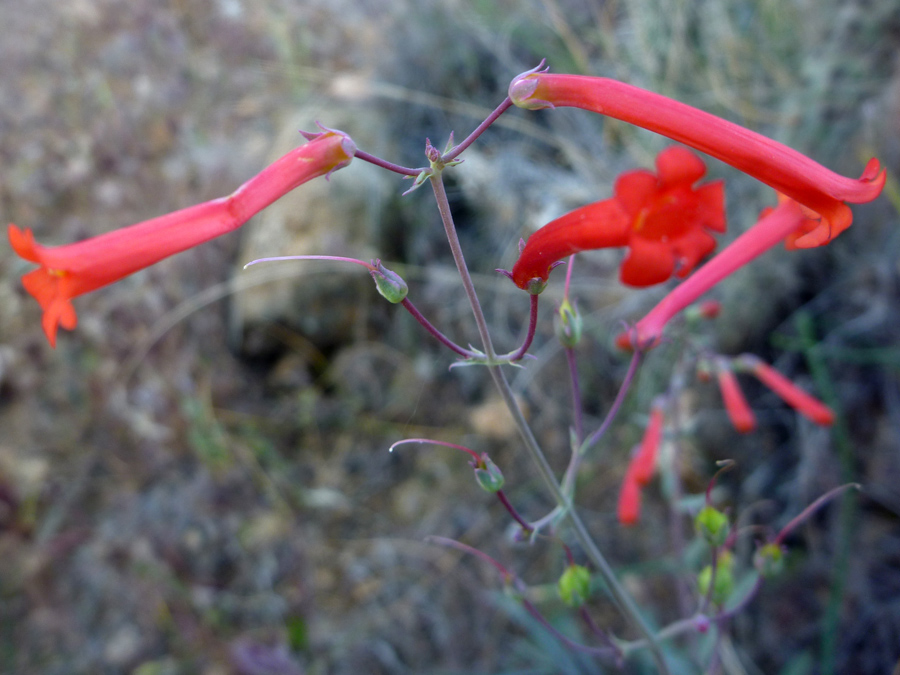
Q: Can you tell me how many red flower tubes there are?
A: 8